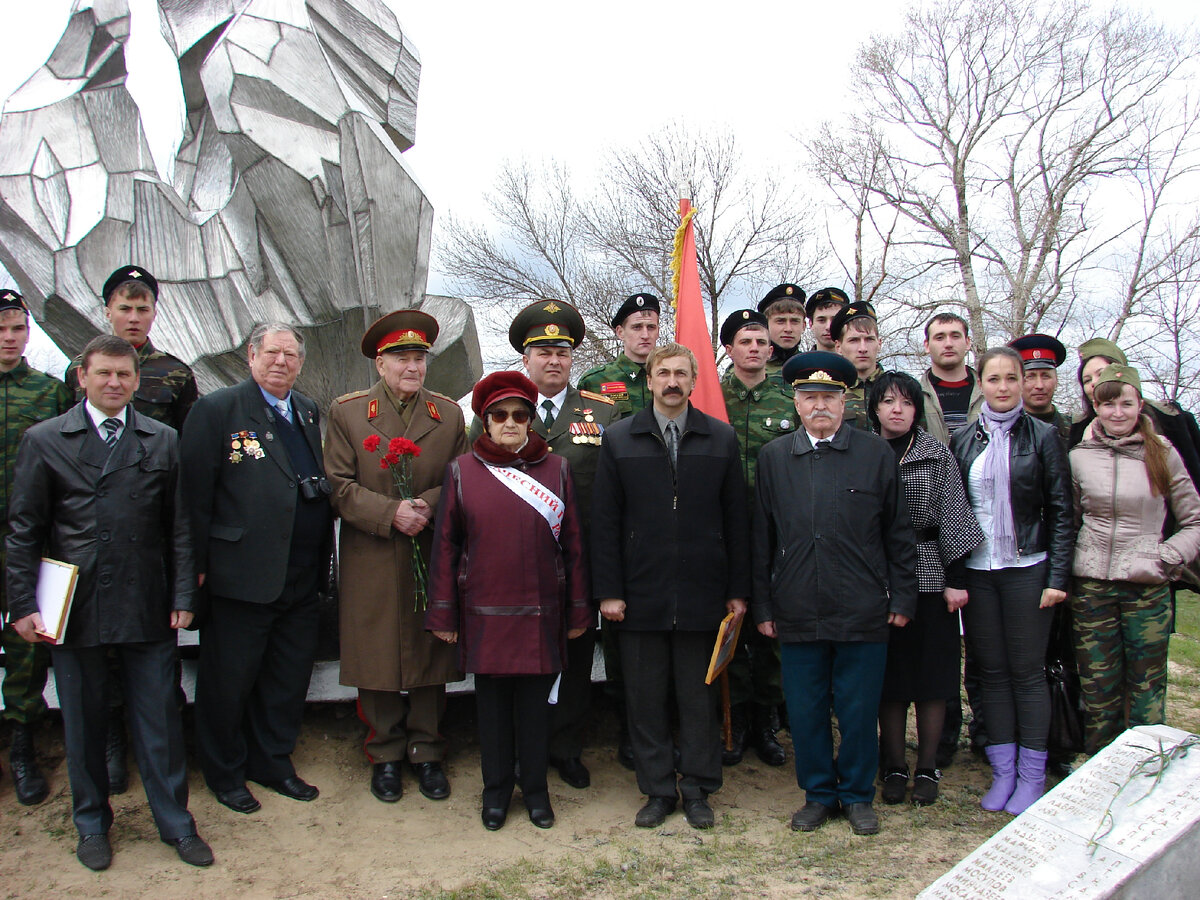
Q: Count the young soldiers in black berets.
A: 7